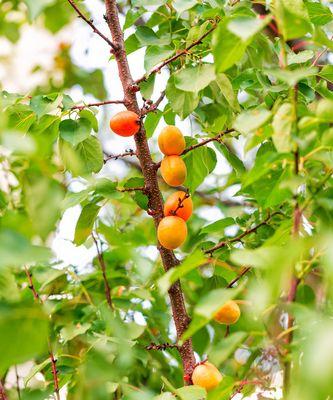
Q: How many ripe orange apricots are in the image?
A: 7